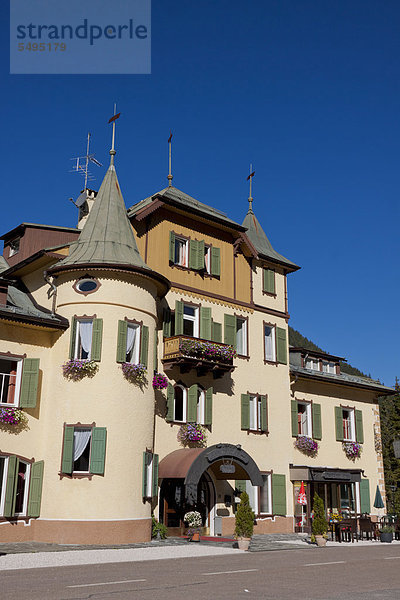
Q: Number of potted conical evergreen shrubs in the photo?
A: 2